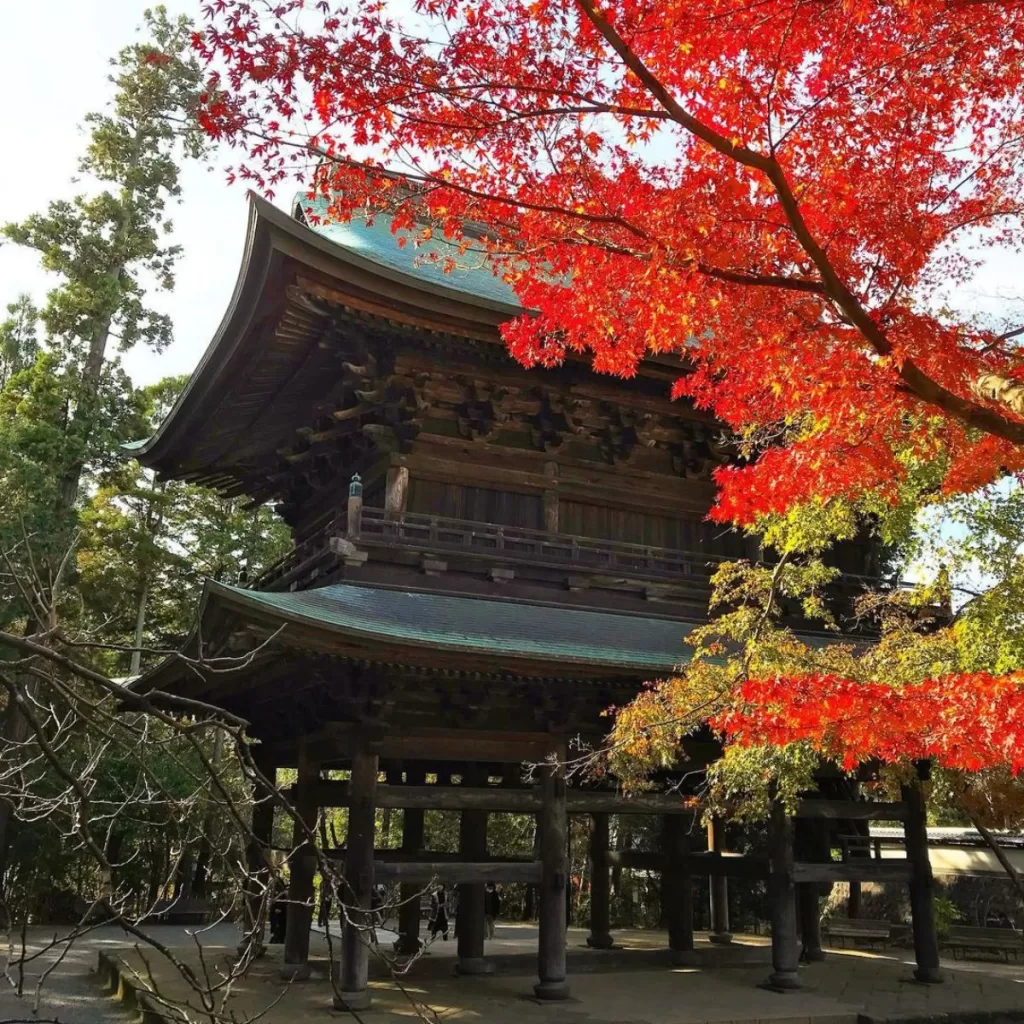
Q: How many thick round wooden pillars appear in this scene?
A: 12